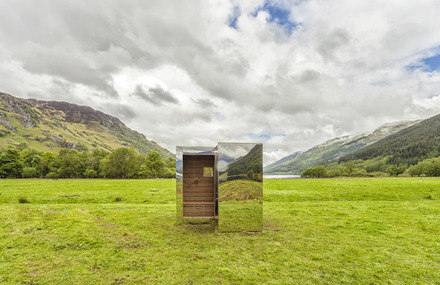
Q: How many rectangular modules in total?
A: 2